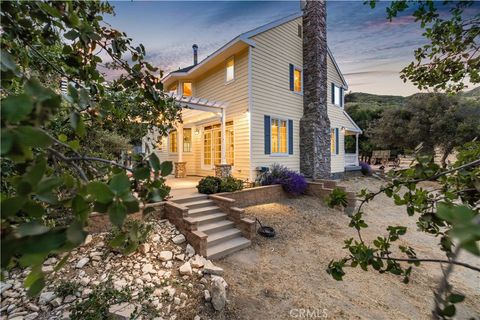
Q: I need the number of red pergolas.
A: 0